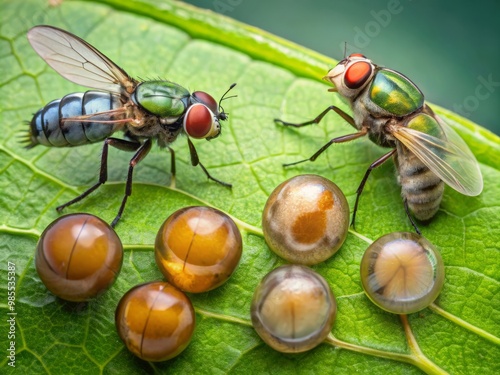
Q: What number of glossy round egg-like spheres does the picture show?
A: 6